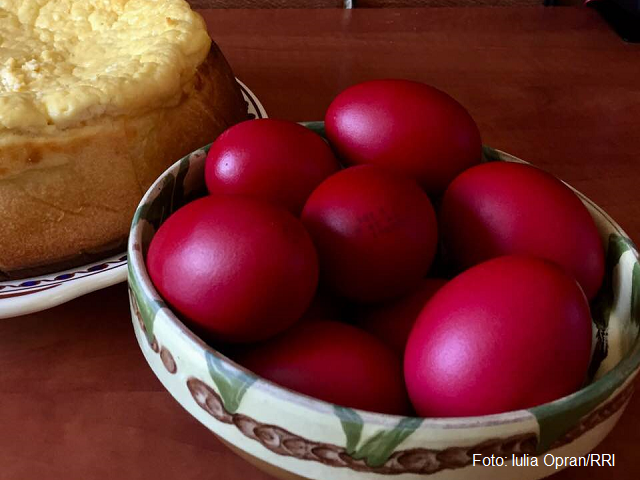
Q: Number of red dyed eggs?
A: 8